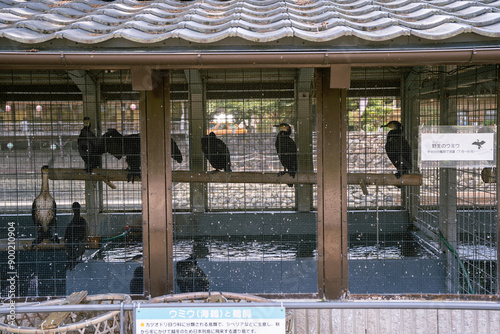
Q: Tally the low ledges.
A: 1